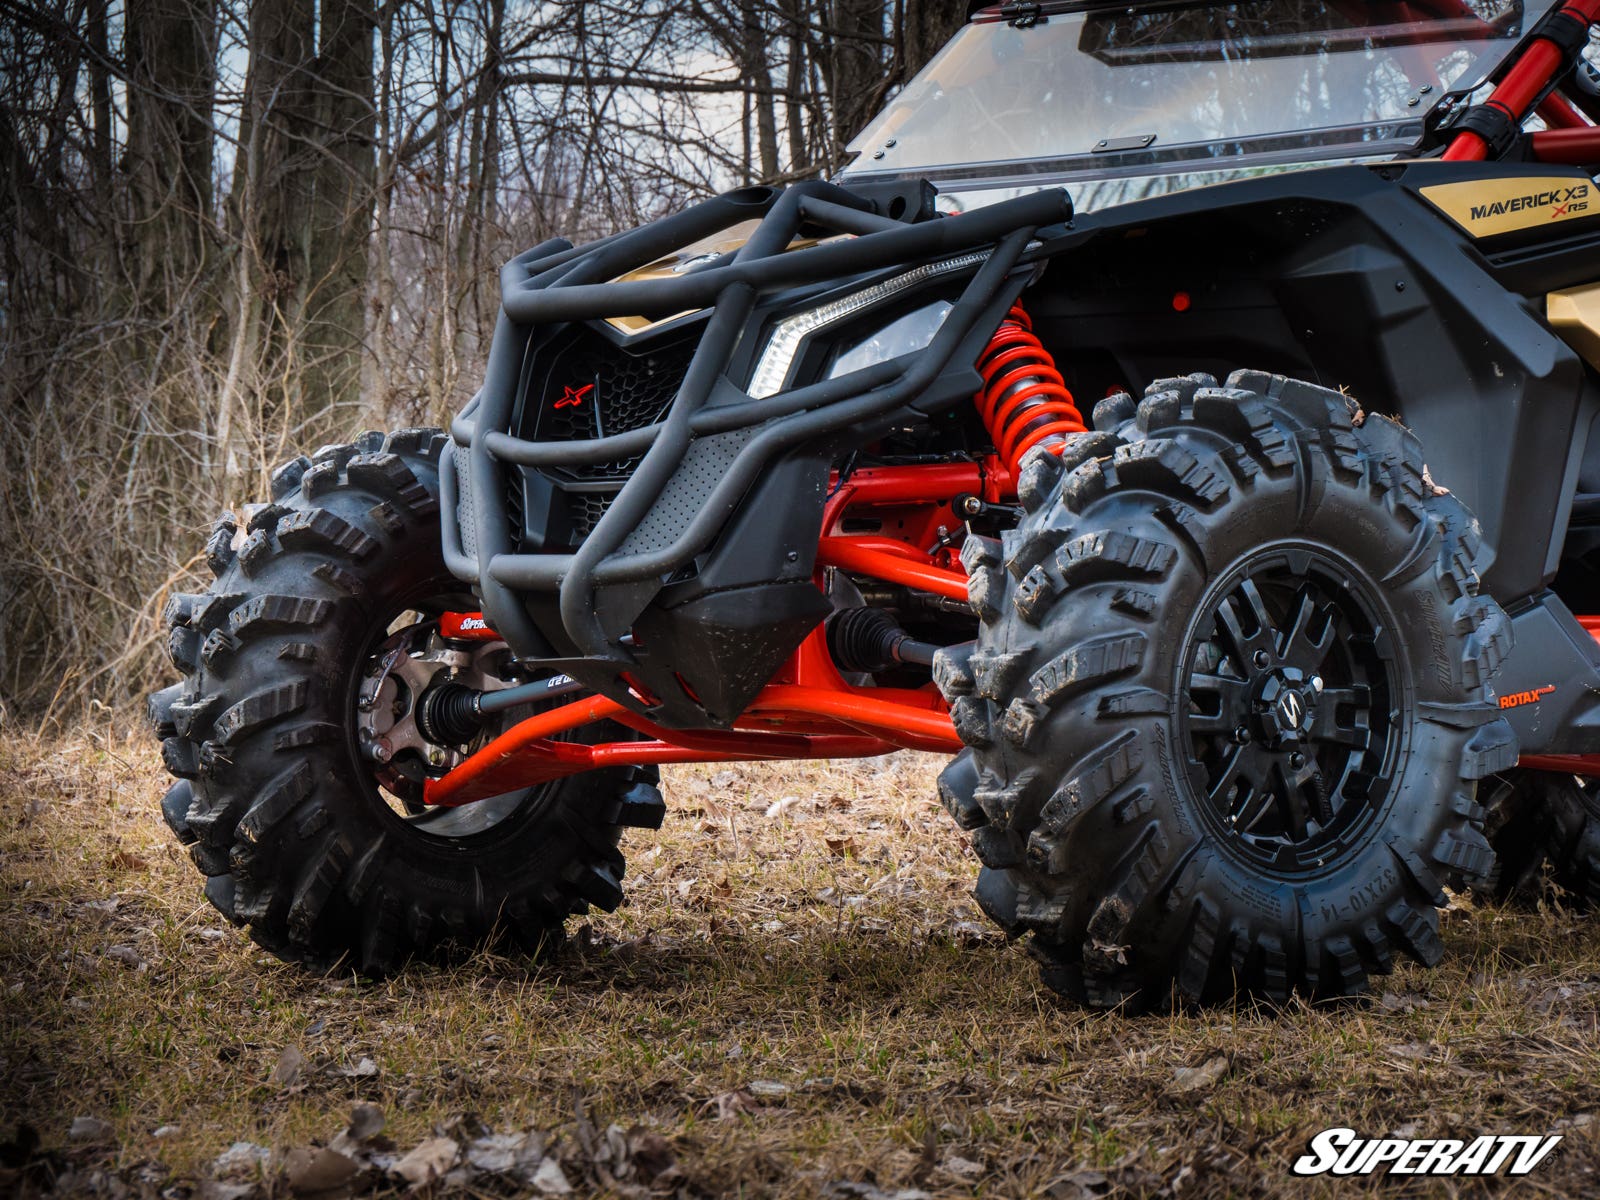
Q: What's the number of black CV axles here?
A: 2